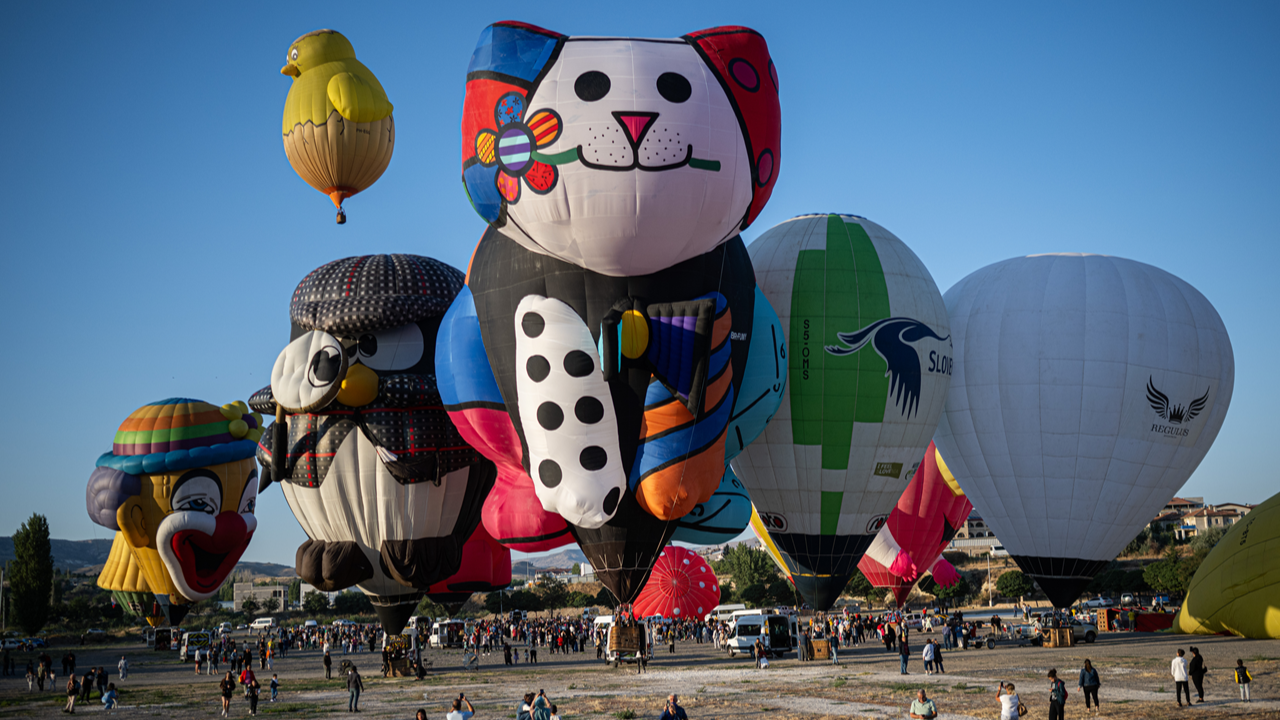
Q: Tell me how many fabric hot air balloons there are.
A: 12